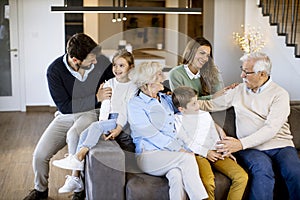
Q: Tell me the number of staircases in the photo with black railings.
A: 1